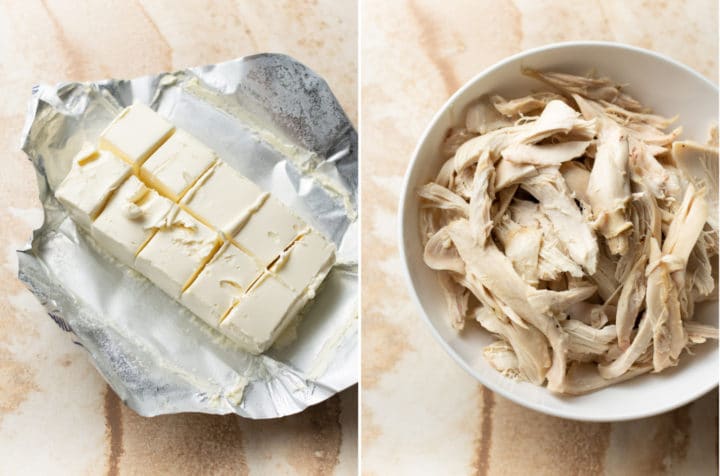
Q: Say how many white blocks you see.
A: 10